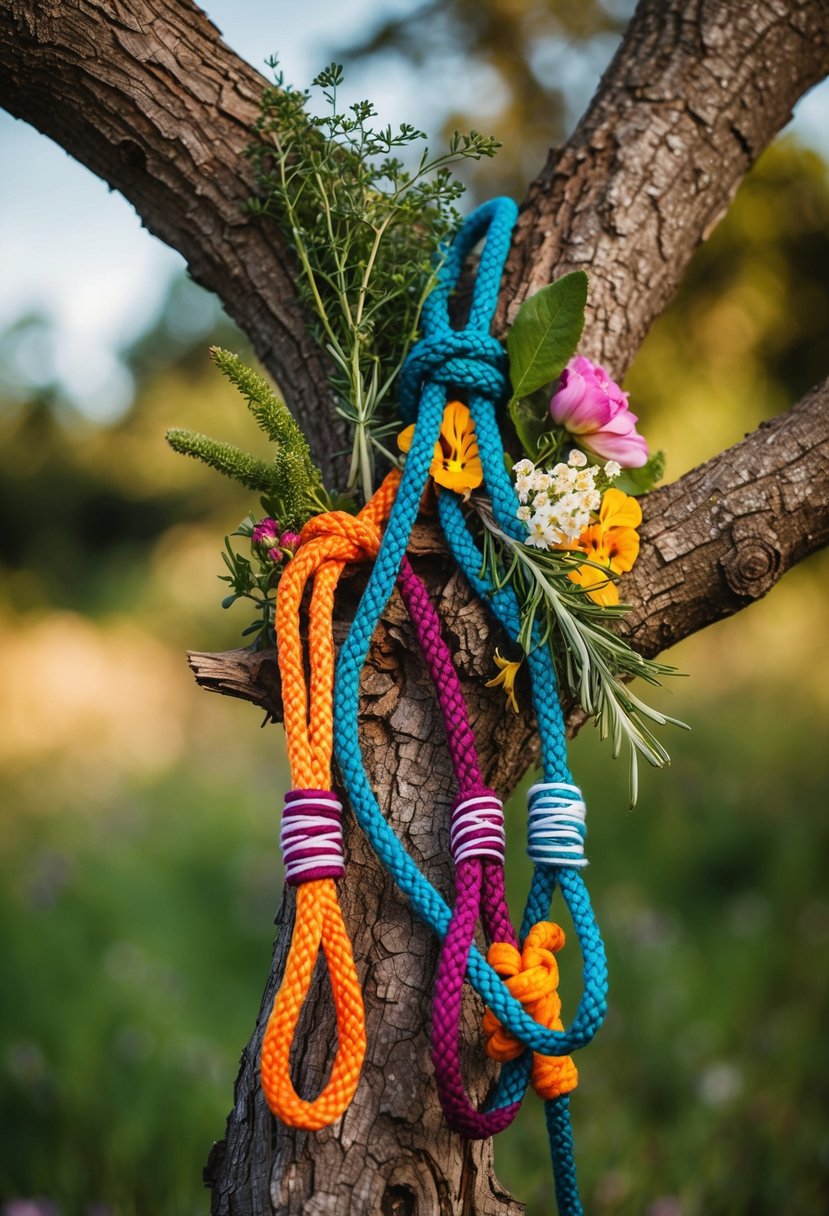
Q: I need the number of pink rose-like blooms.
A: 1